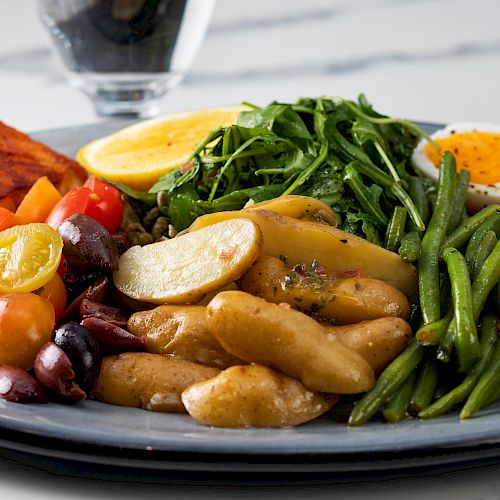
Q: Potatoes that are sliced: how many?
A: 1